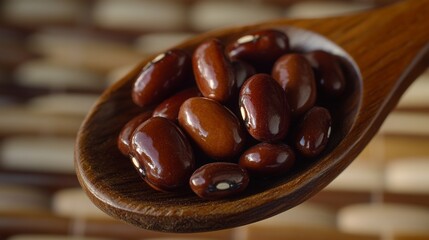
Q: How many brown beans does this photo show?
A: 14